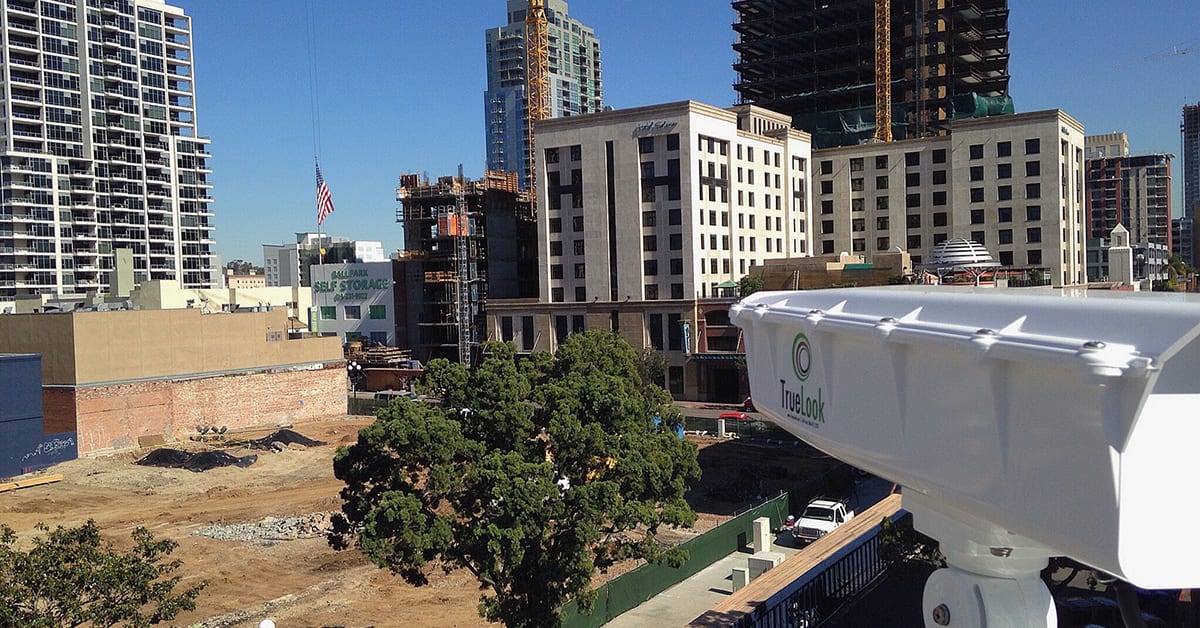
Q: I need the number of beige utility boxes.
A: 3